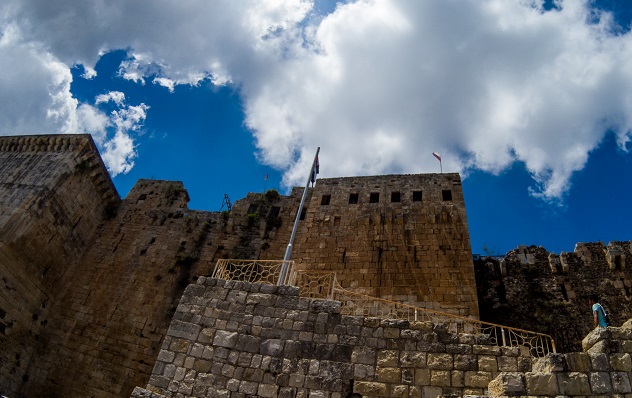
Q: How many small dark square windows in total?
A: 6